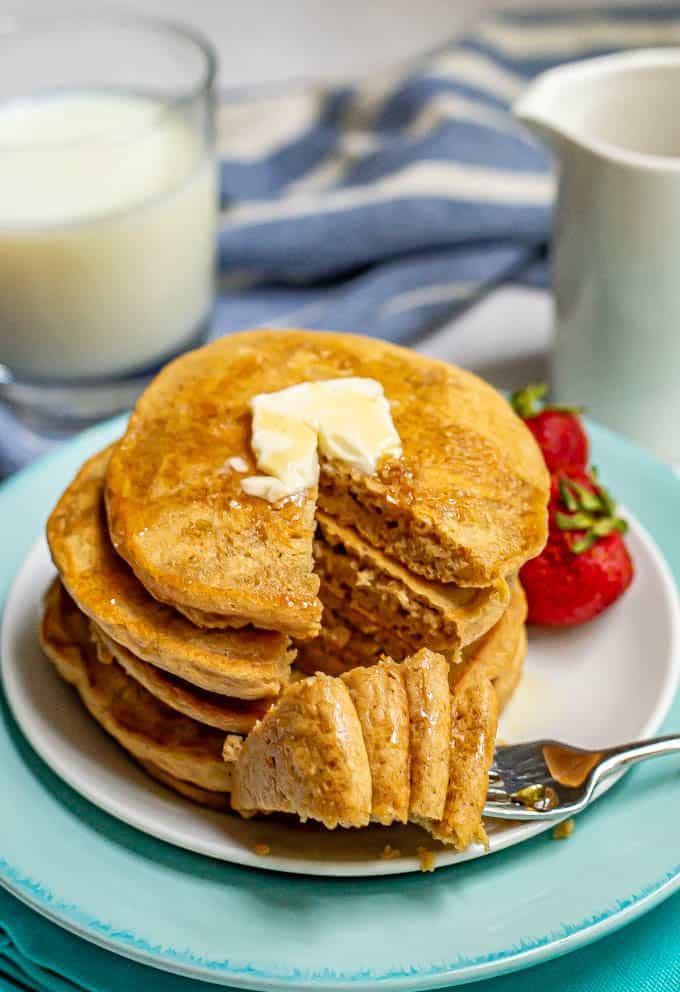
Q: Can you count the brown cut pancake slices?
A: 4